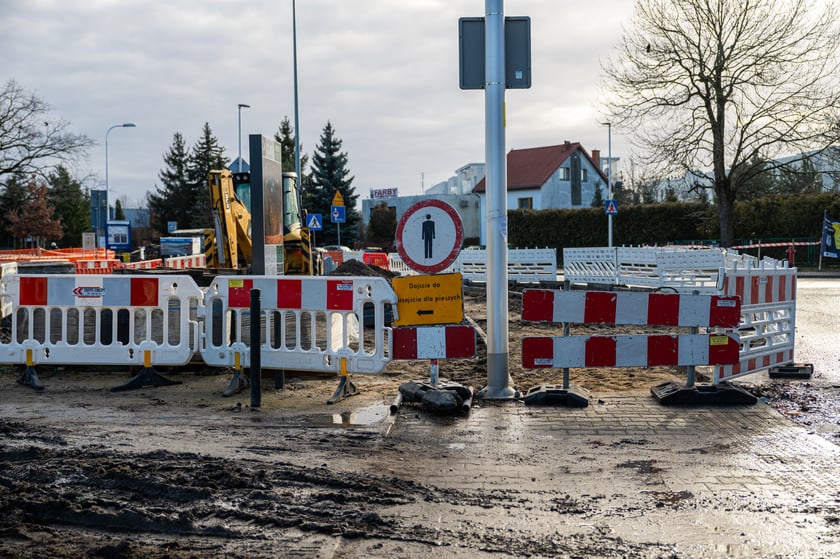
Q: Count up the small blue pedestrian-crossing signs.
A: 2